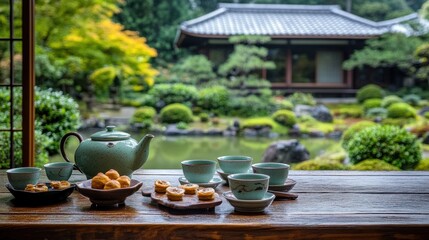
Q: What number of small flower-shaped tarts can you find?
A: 4